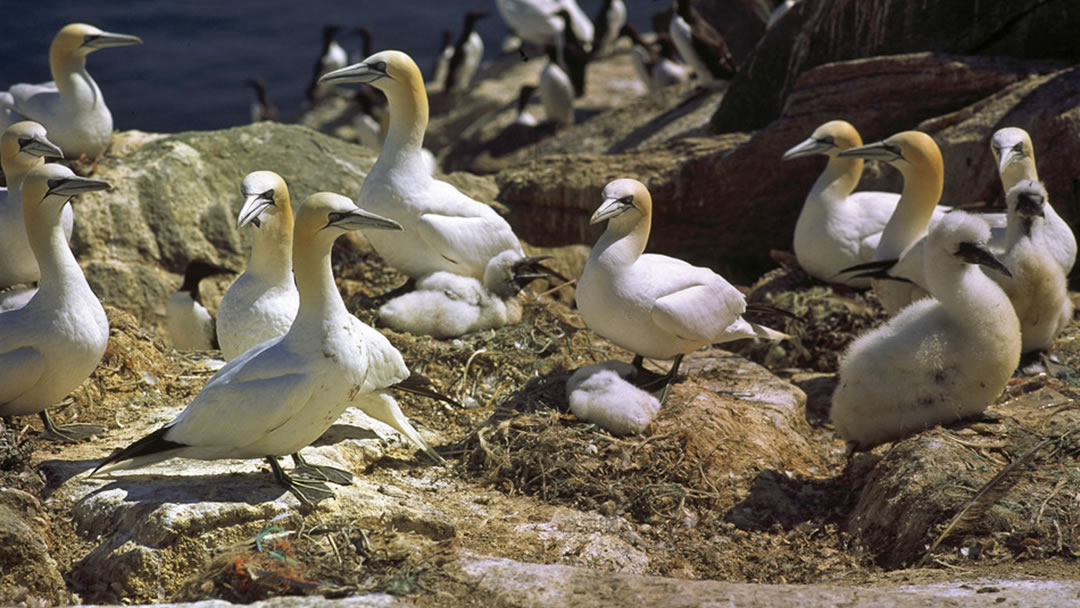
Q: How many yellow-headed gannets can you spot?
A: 10